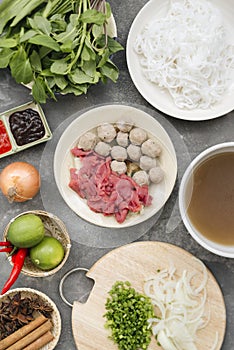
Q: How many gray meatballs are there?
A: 13